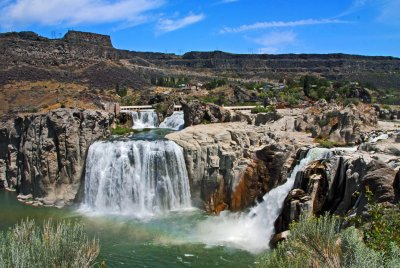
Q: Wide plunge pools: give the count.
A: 1